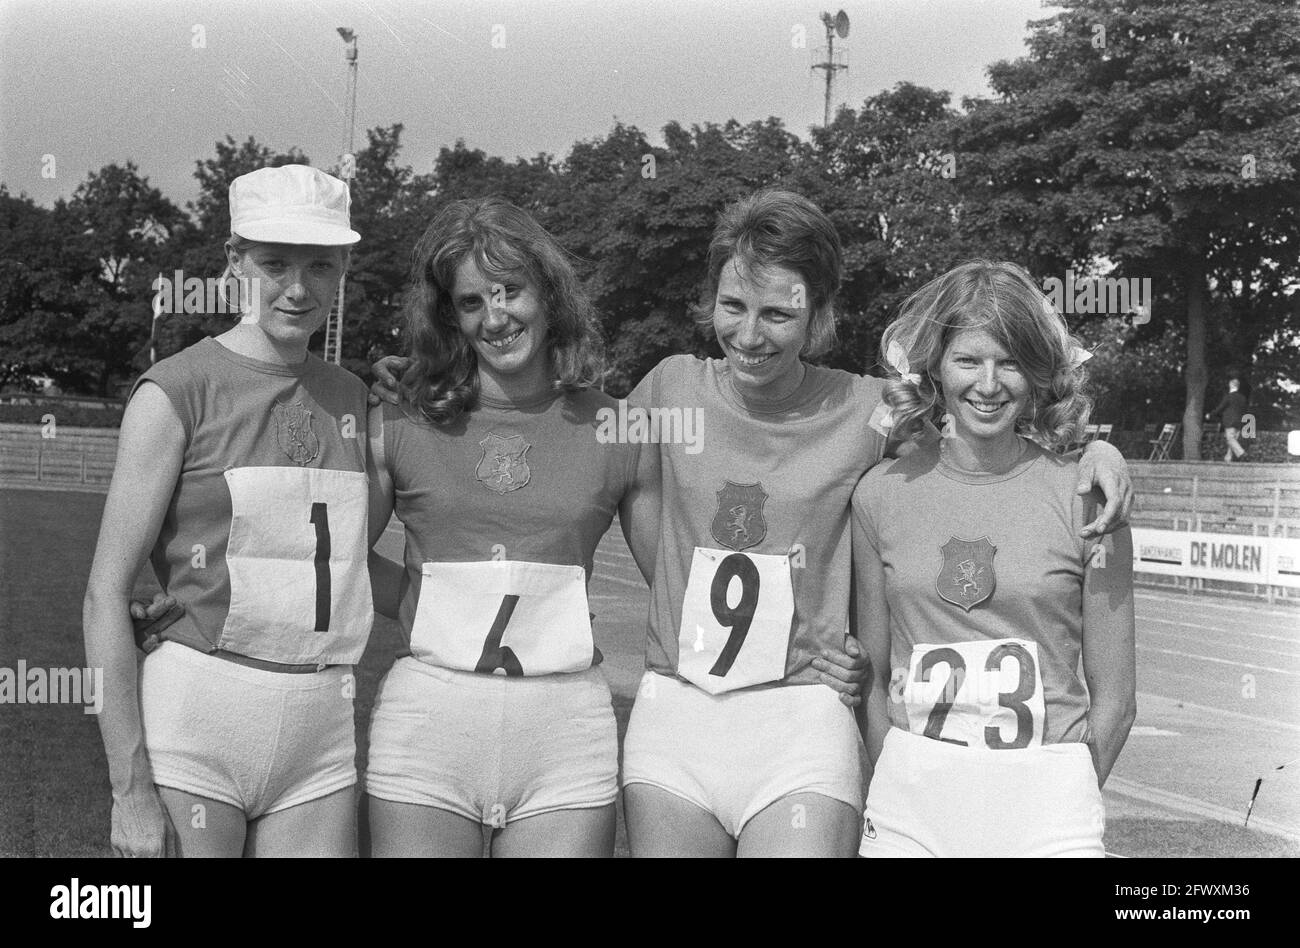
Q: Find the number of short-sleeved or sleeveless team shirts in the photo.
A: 4